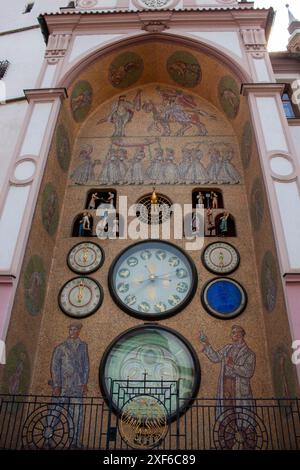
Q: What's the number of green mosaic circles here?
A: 12